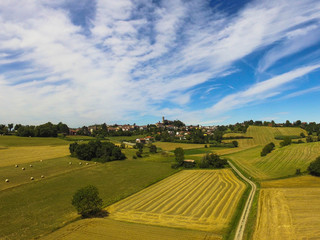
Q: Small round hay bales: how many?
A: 11